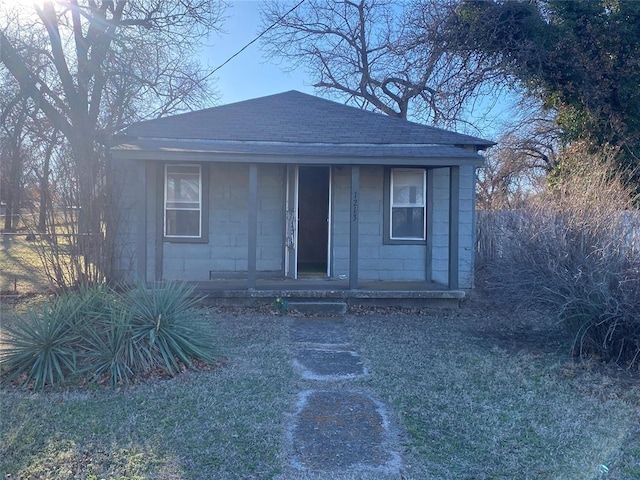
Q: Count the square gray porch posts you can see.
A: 4